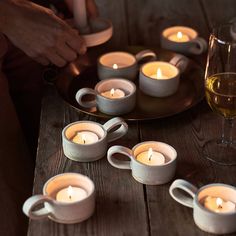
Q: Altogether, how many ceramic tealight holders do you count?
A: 8